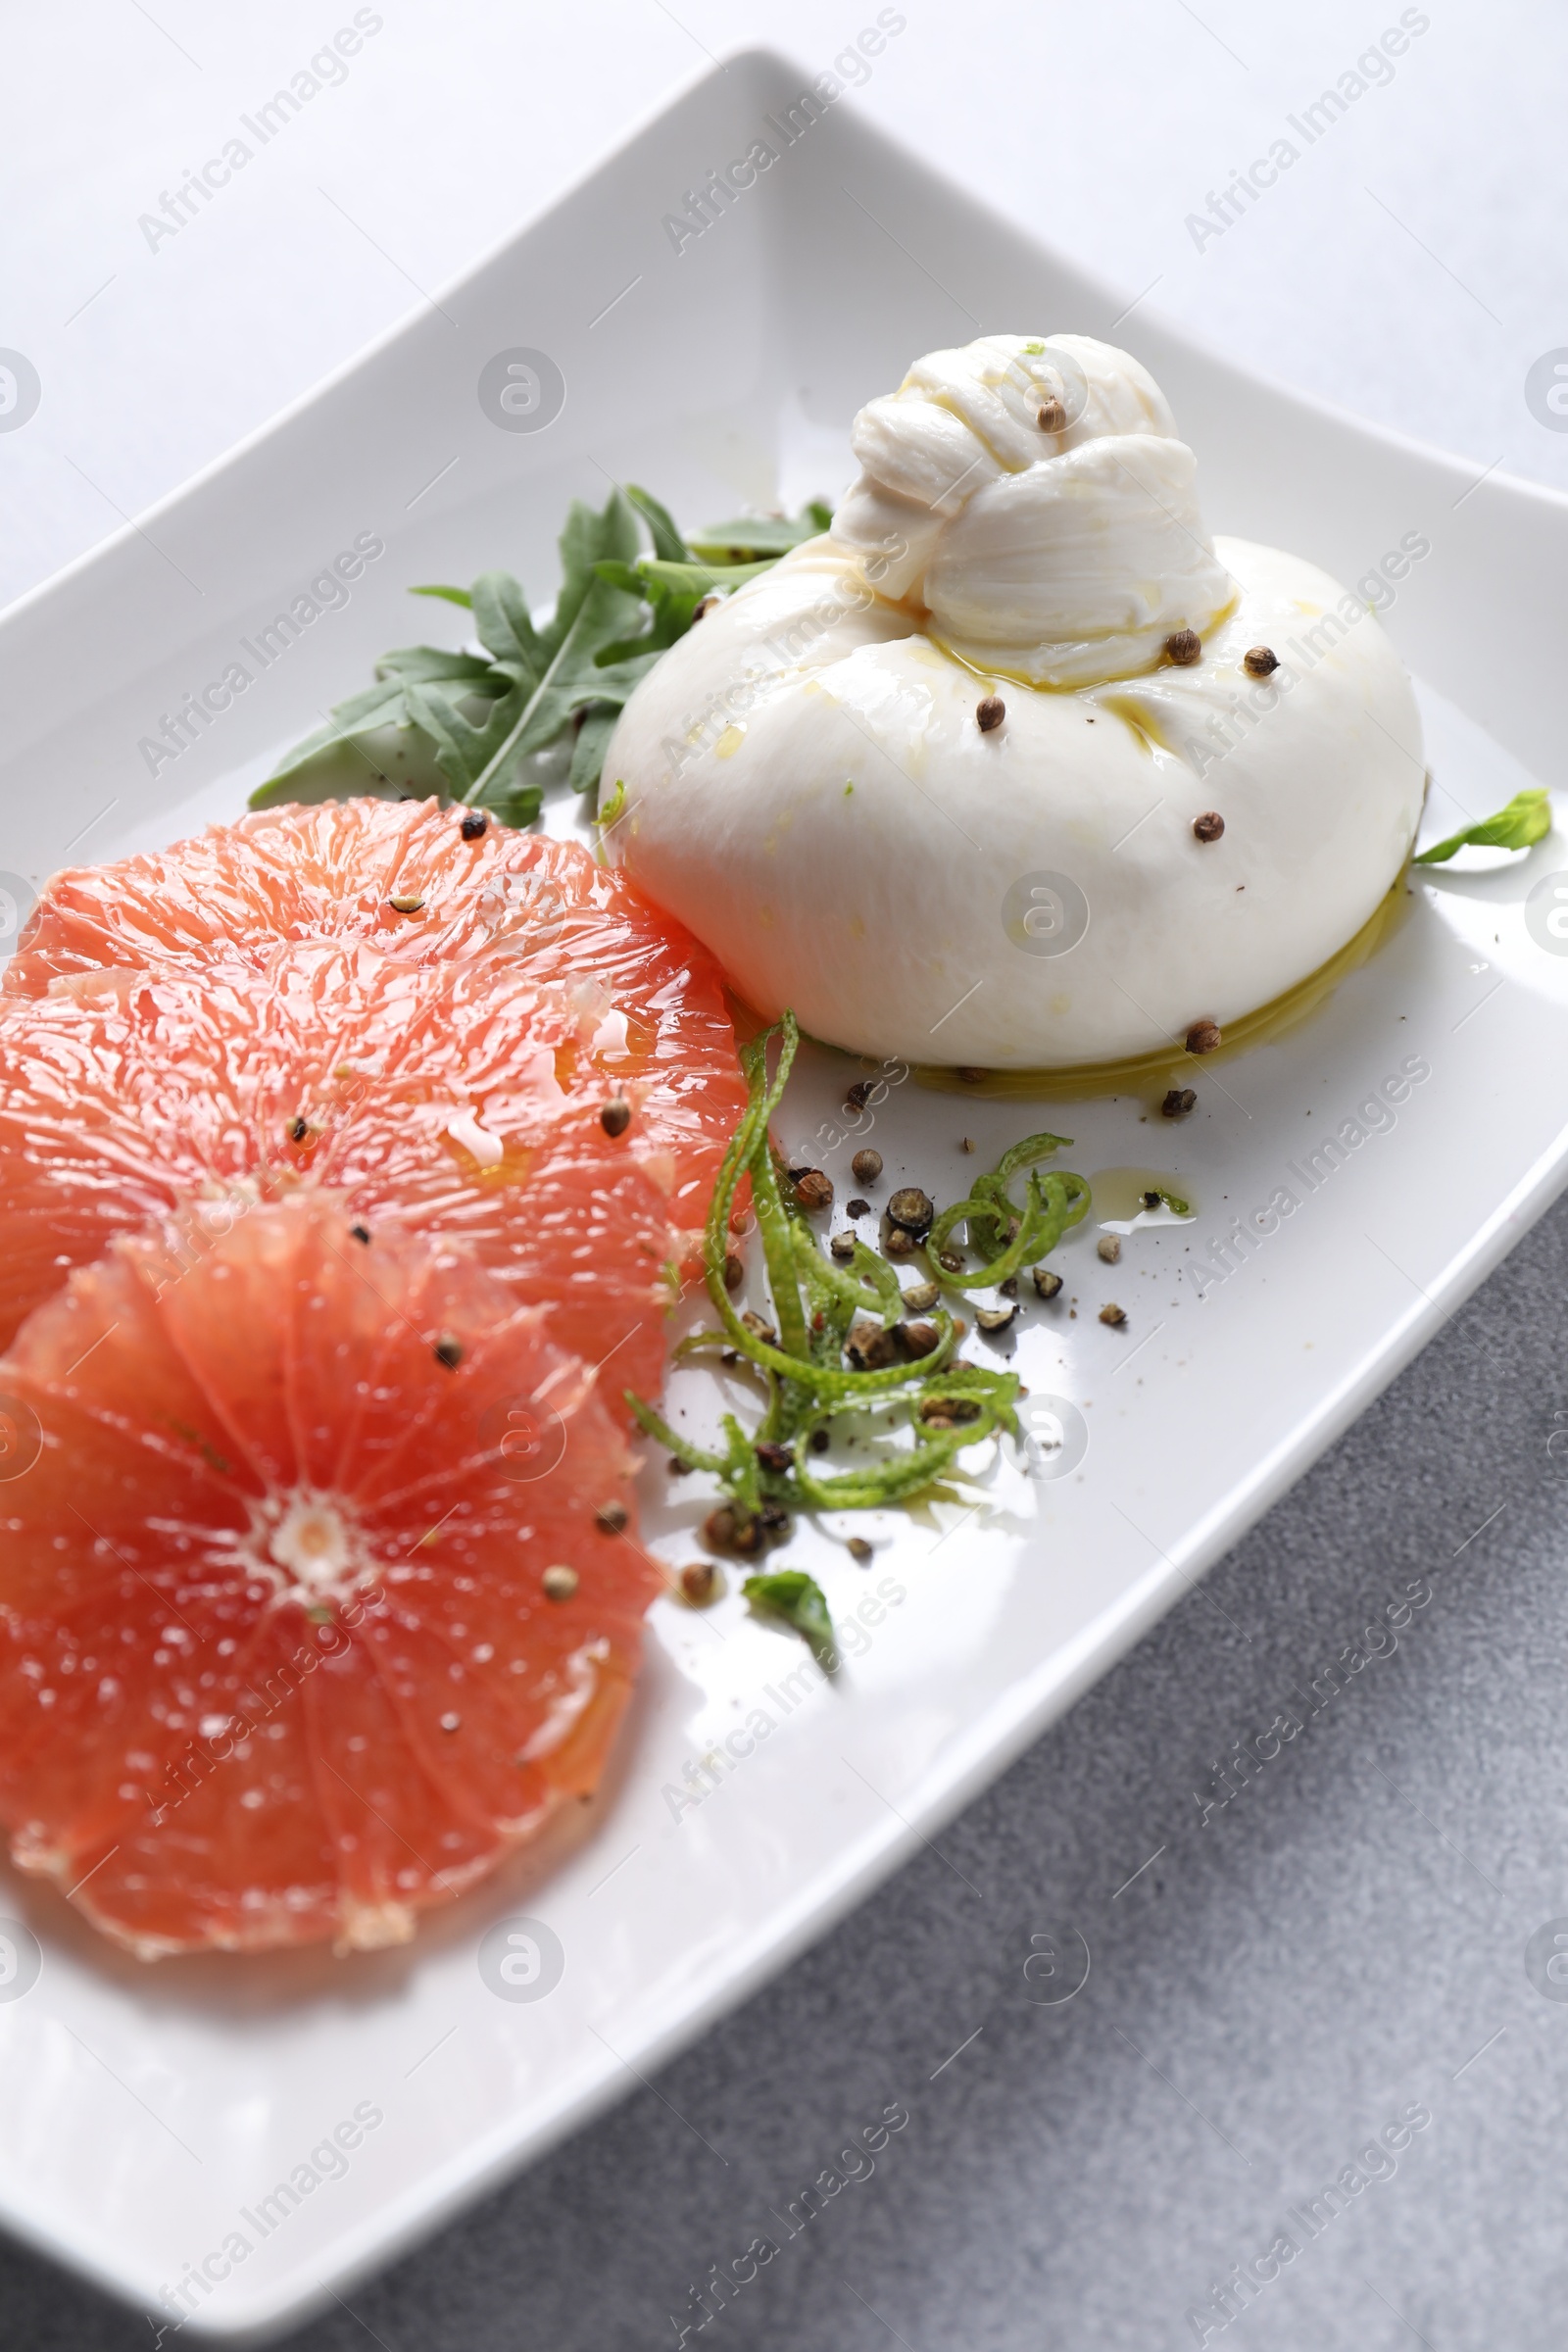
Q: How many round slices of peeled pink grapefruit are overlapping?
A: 3